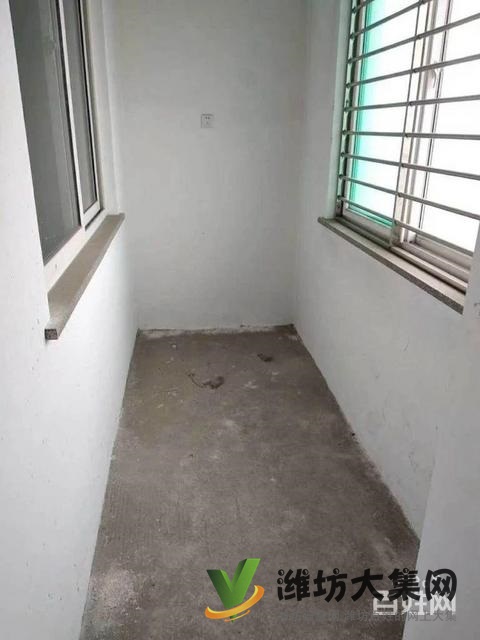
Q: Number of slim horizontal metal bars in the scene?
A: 9